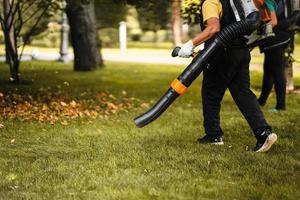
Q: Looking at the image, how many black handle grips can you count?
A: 1